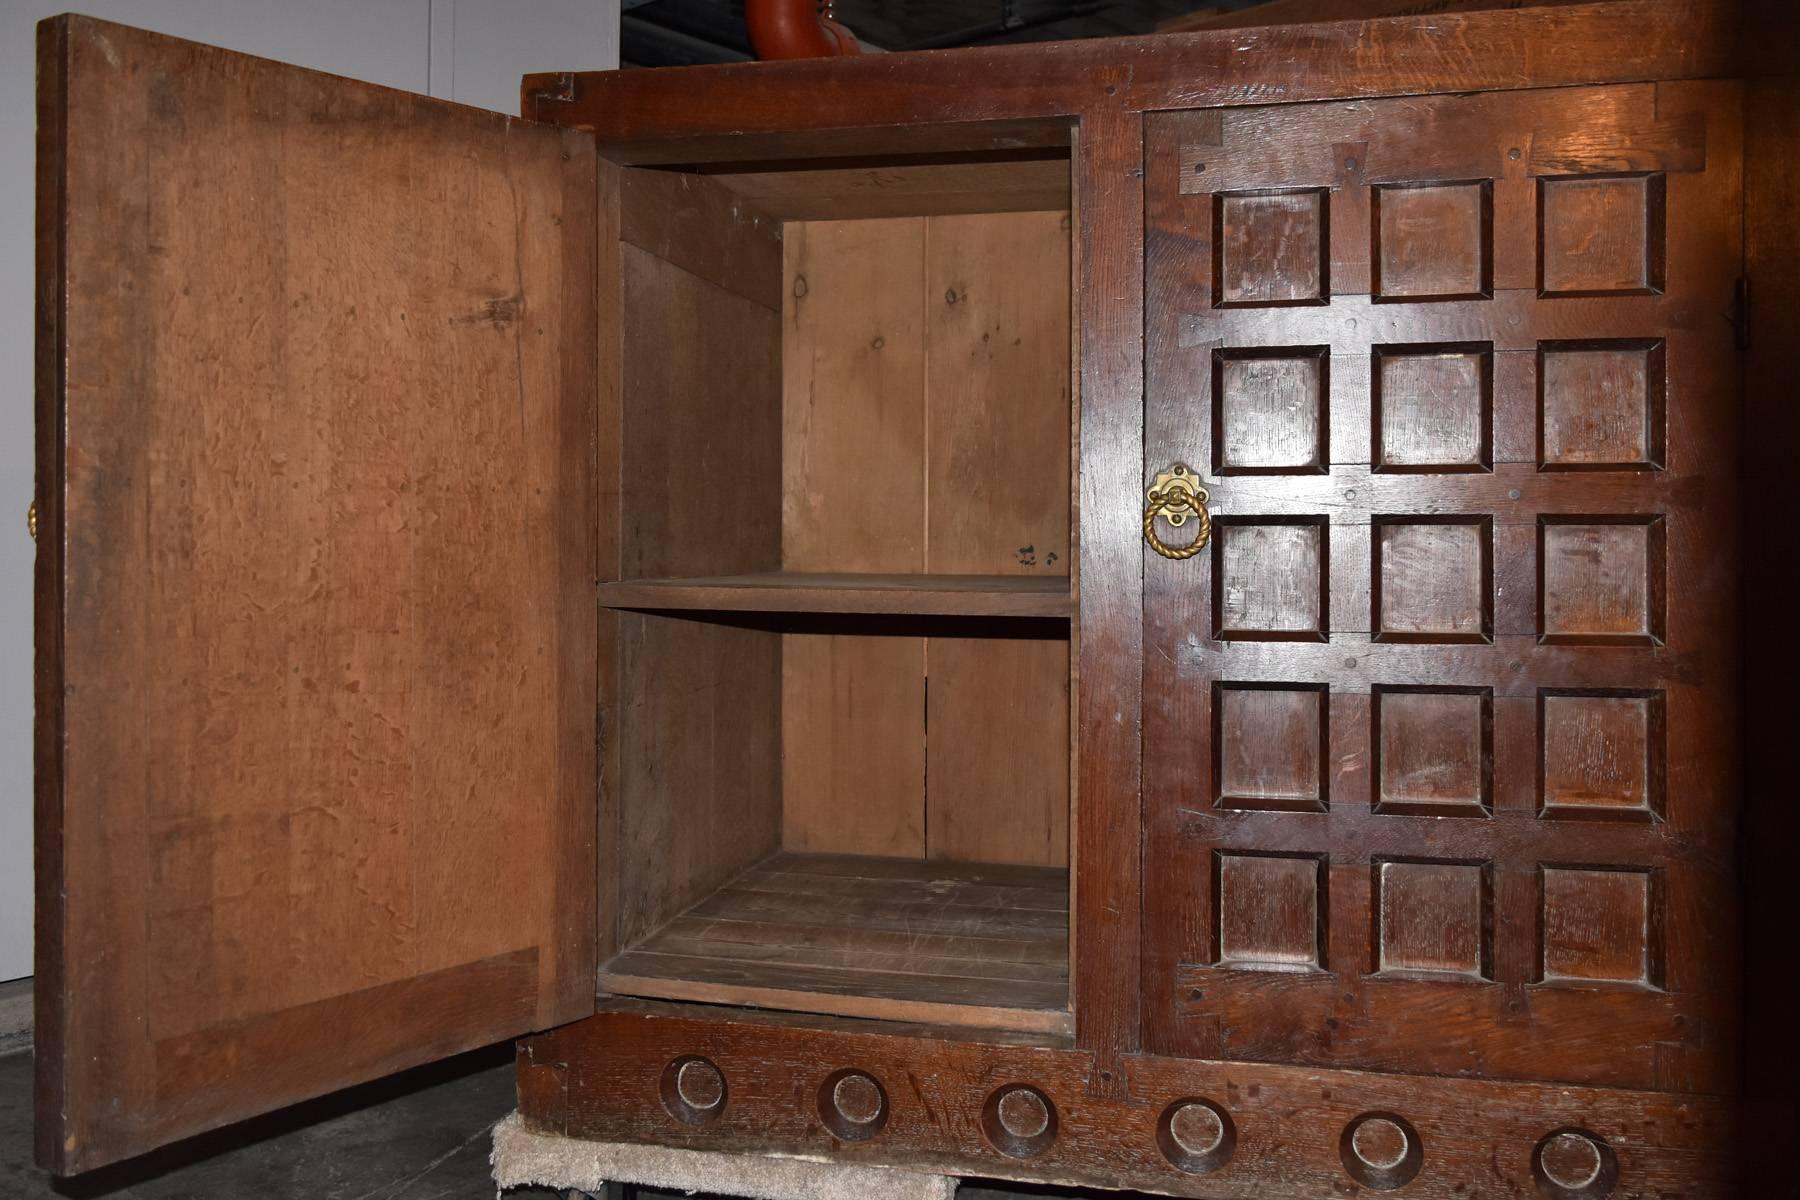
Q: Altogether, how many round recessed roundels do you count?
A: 6